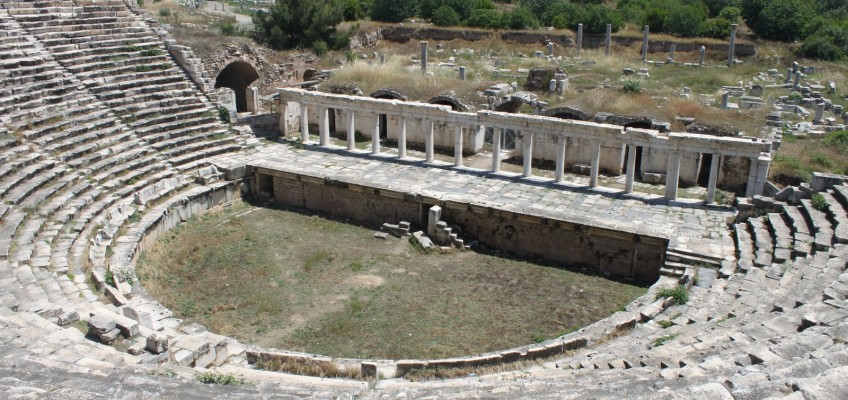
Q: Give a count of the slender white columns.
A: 14